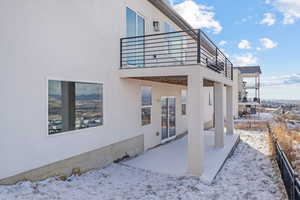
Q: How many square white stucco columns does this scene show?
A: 3